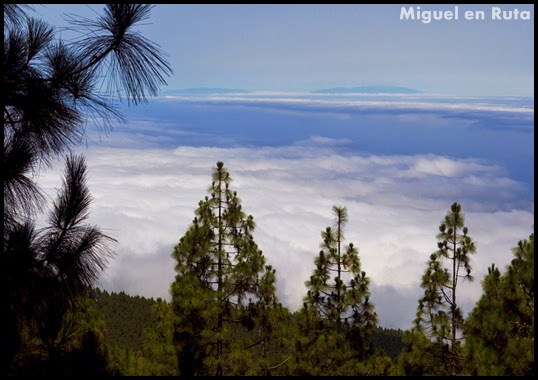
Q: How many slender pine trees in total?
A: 3